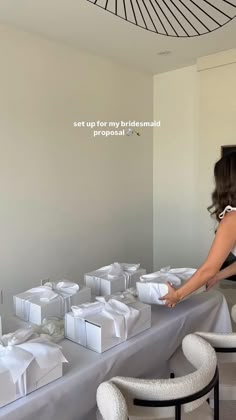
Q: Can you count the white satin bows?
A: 5